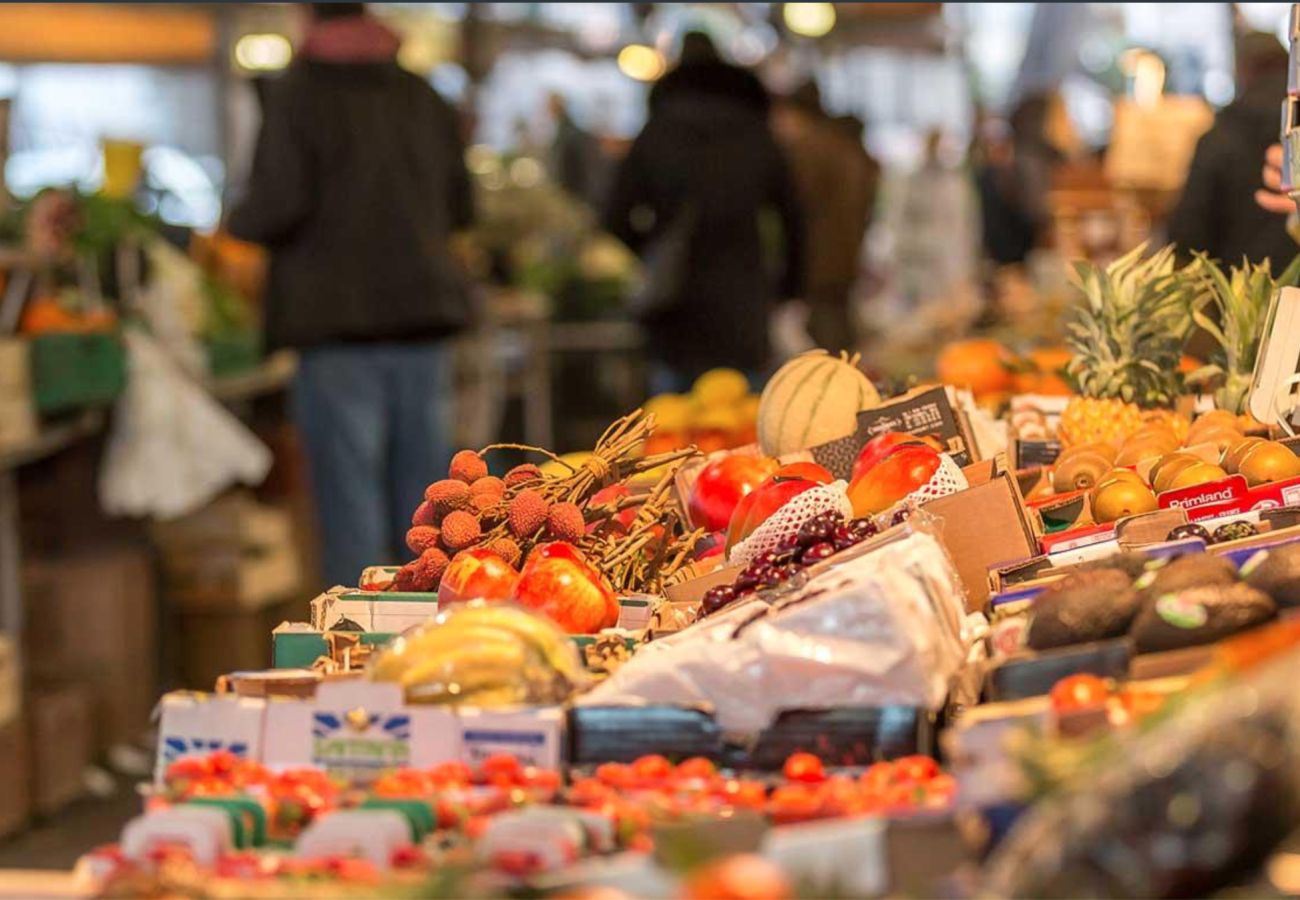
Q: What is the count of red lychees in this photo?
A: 13